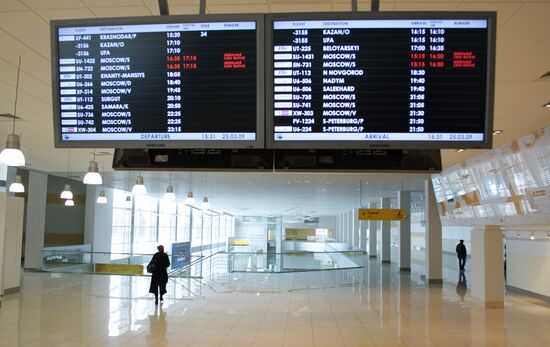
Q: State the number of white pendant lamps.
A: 11